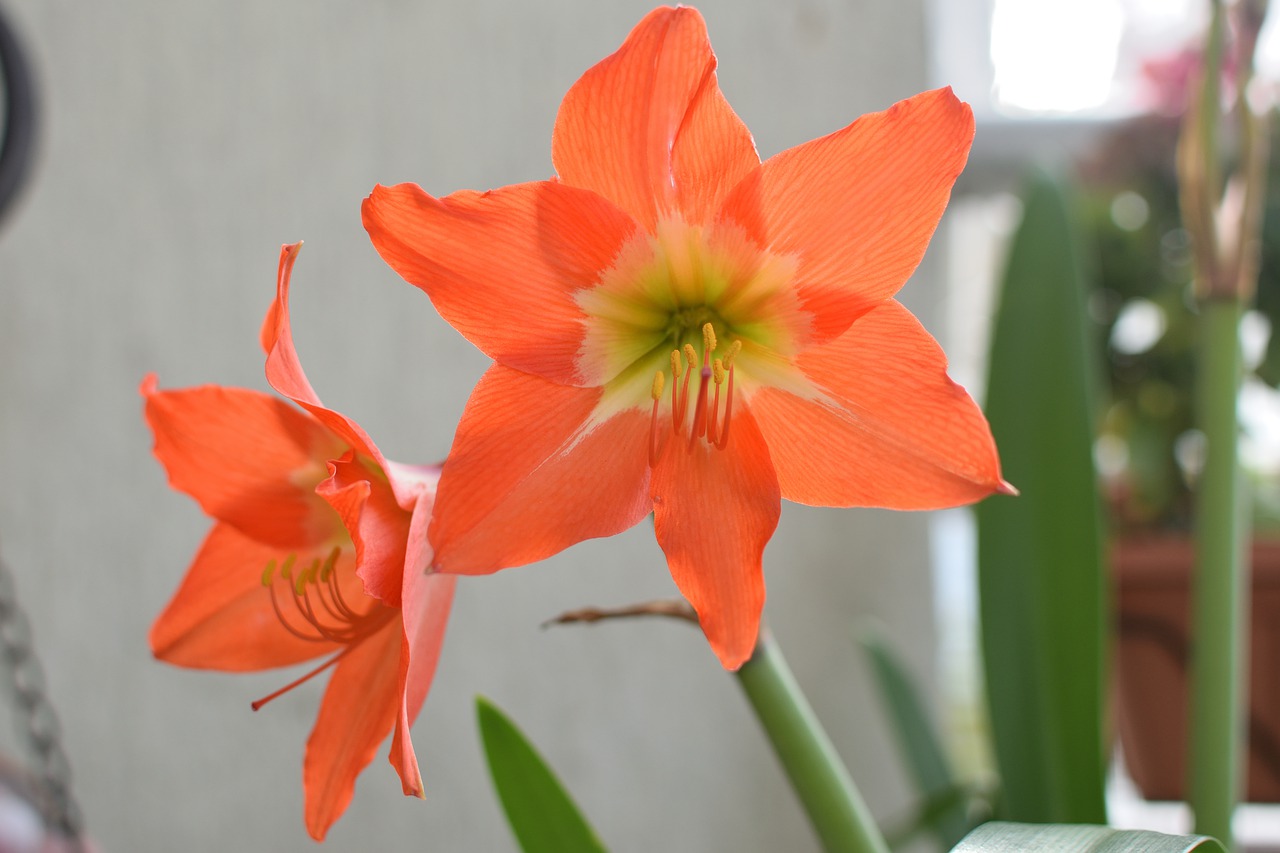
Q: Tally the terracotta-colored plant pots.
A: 1